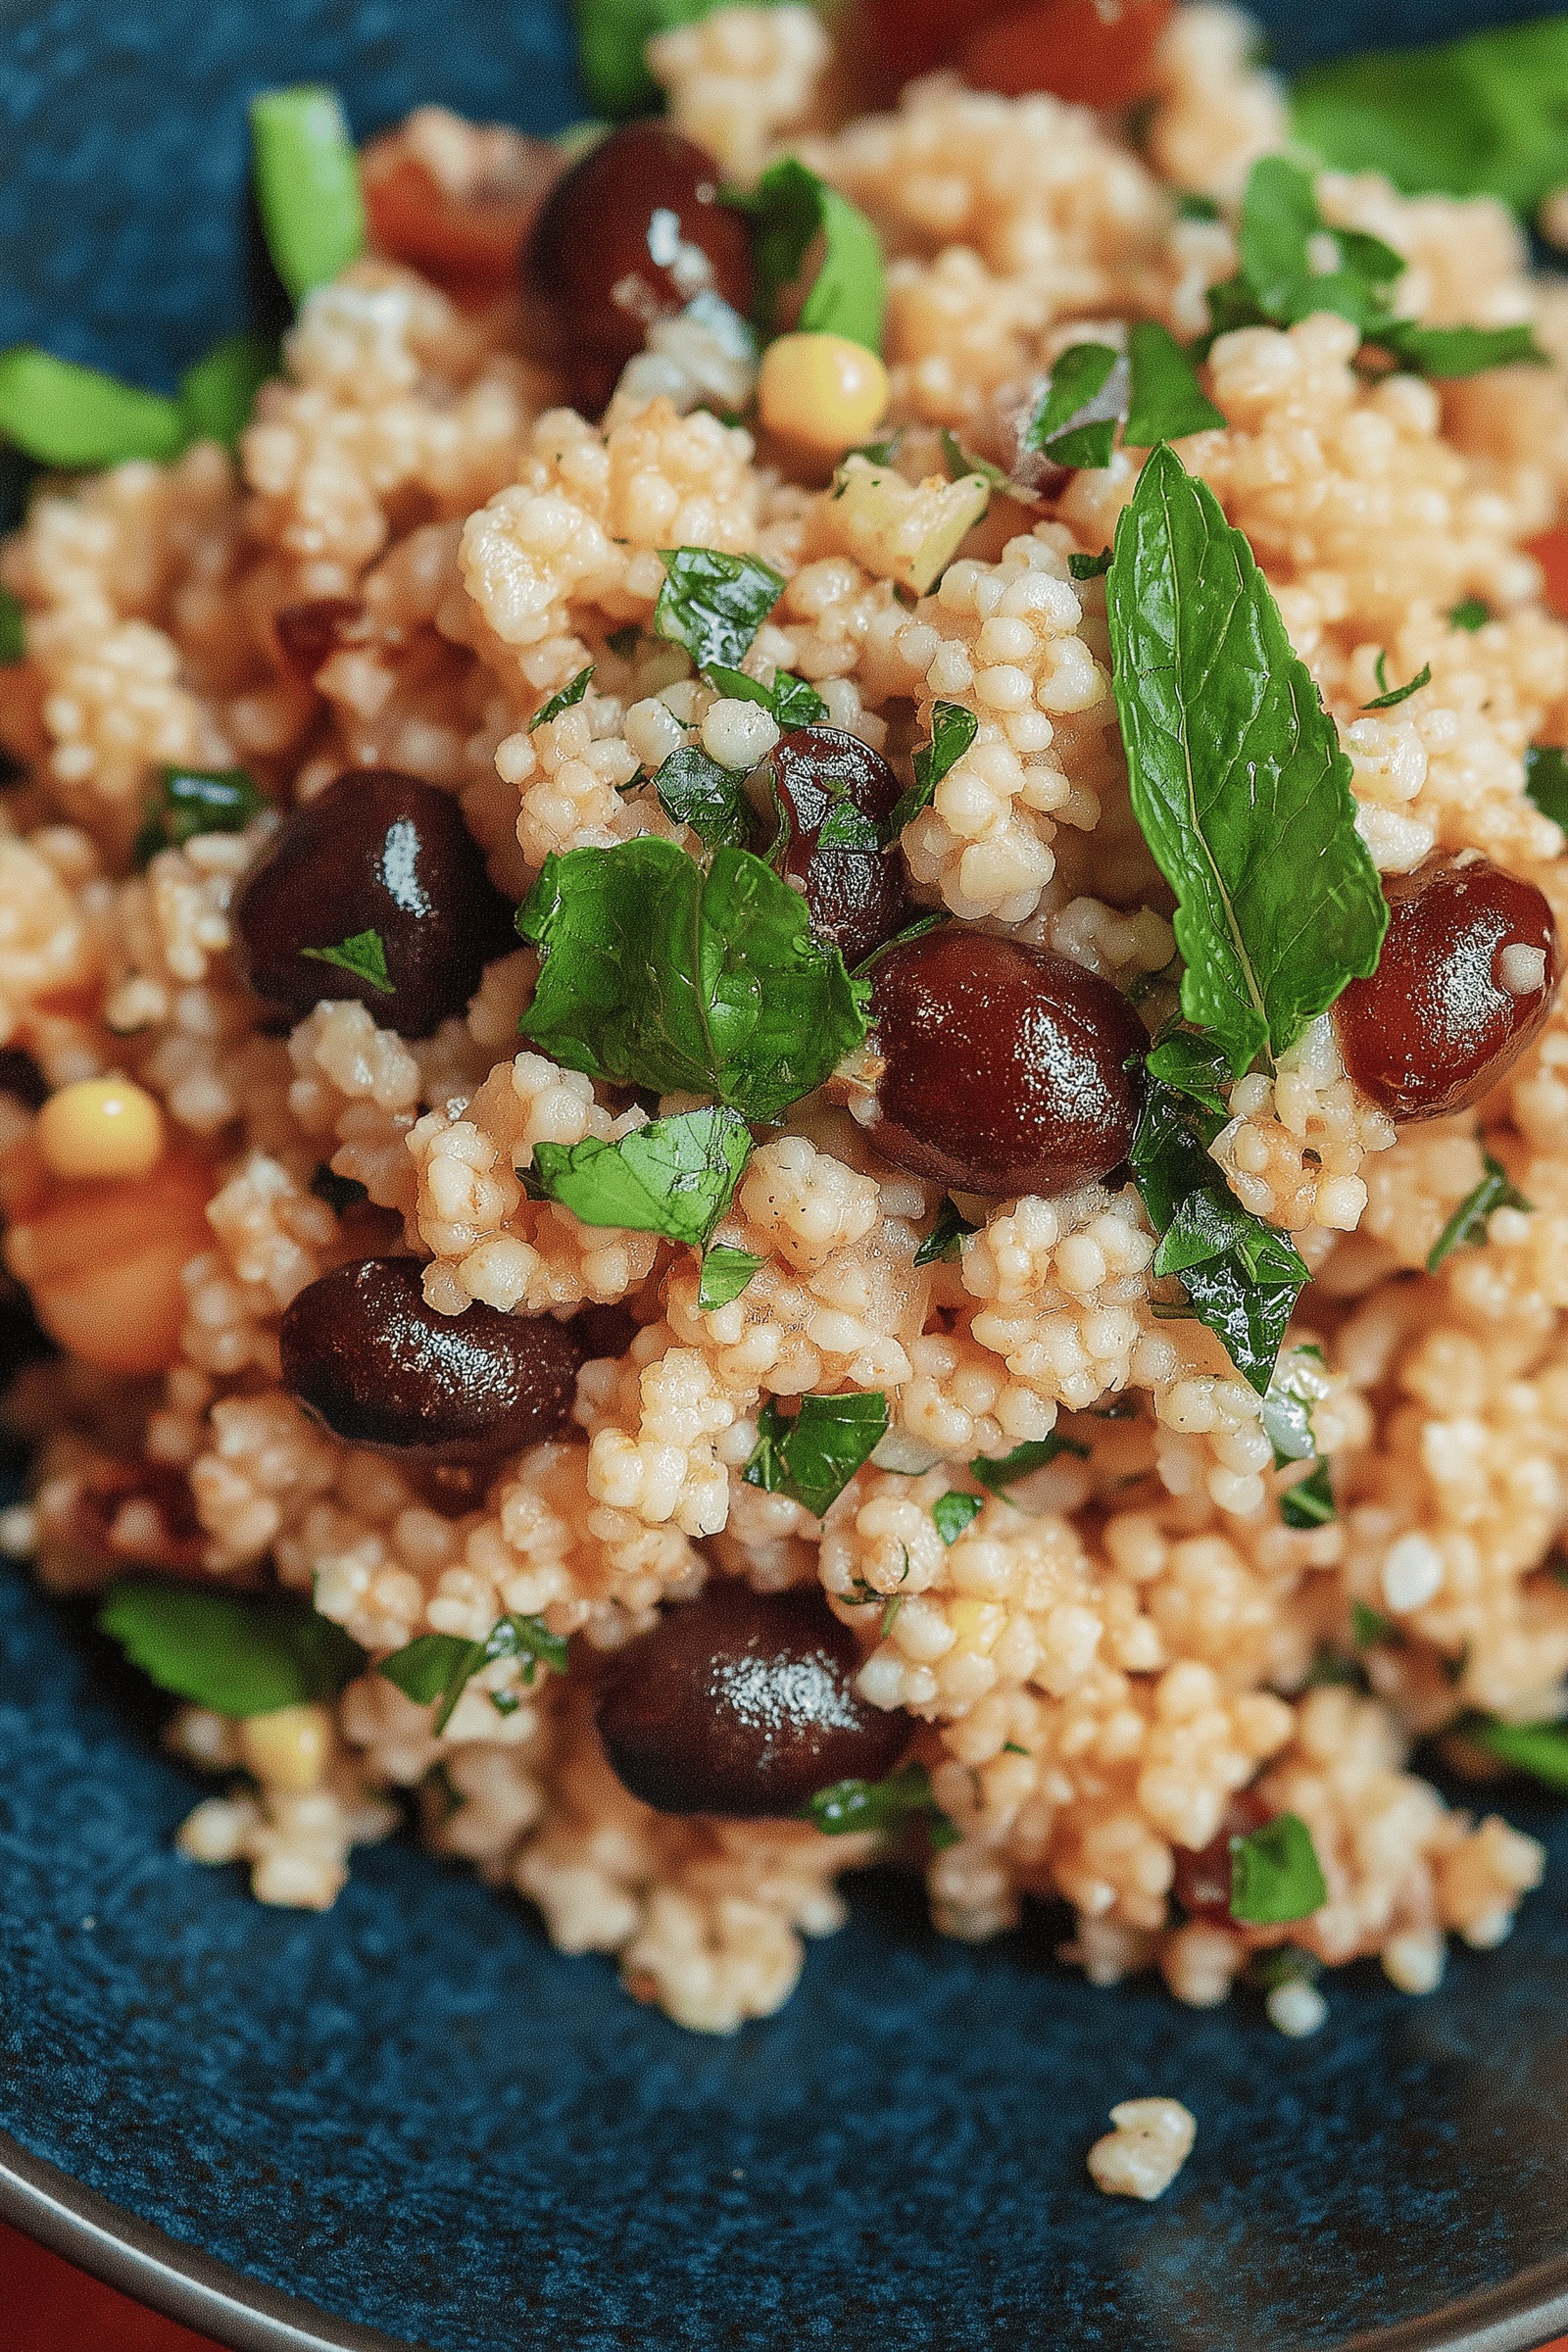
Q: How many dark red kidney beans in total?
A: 7